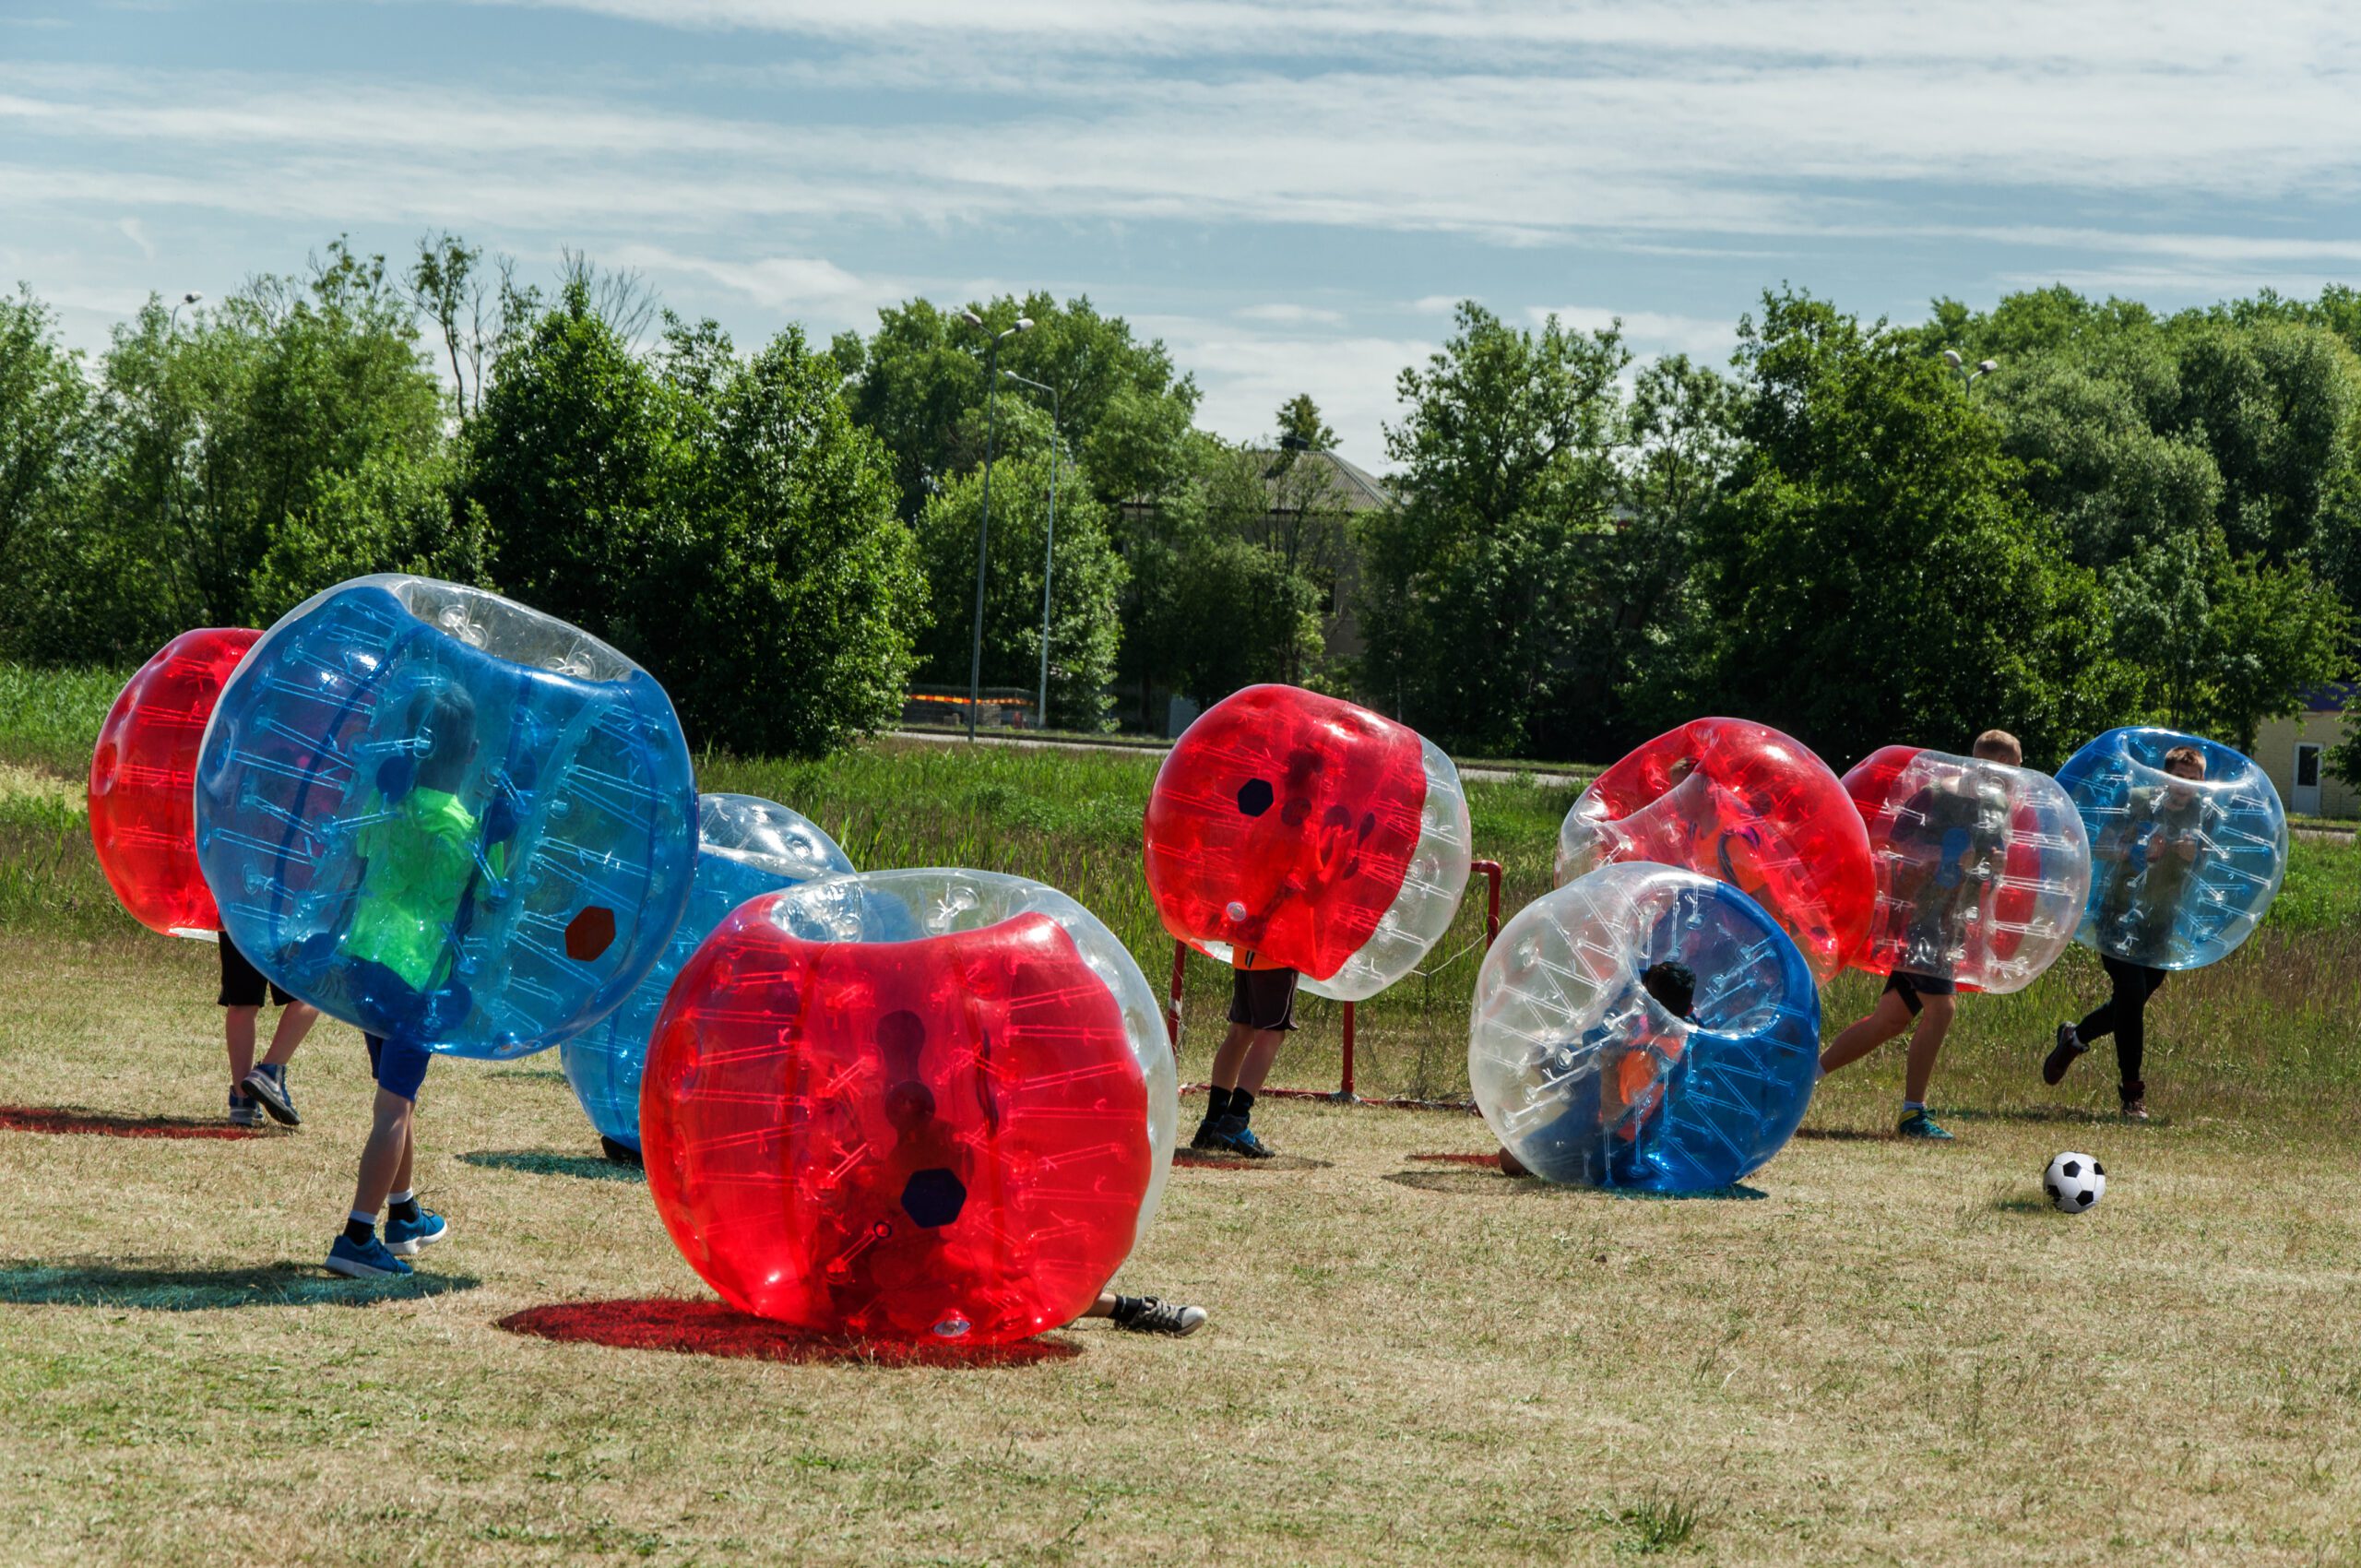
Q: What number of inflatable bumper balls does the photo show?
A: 9